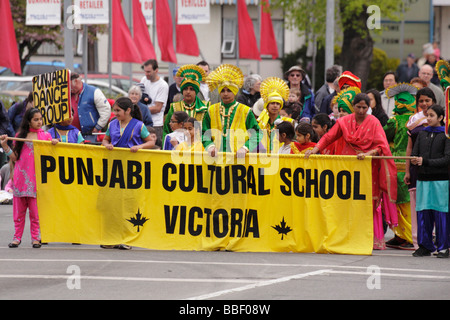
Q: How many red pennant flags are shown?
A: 7